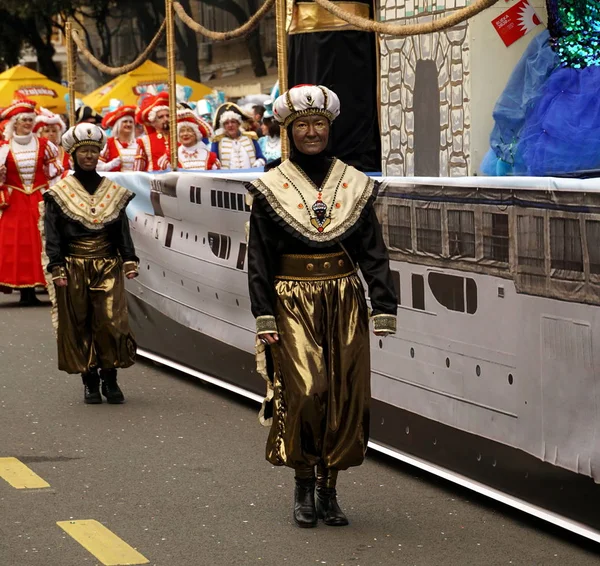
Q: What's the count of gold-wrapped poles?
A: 3